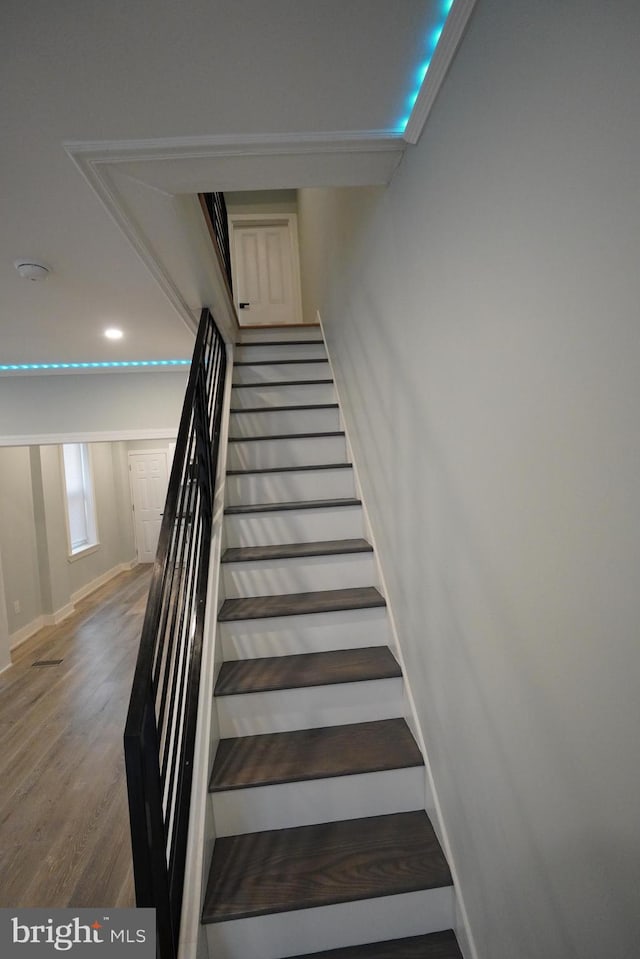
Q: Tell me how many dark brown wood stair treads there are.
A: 13